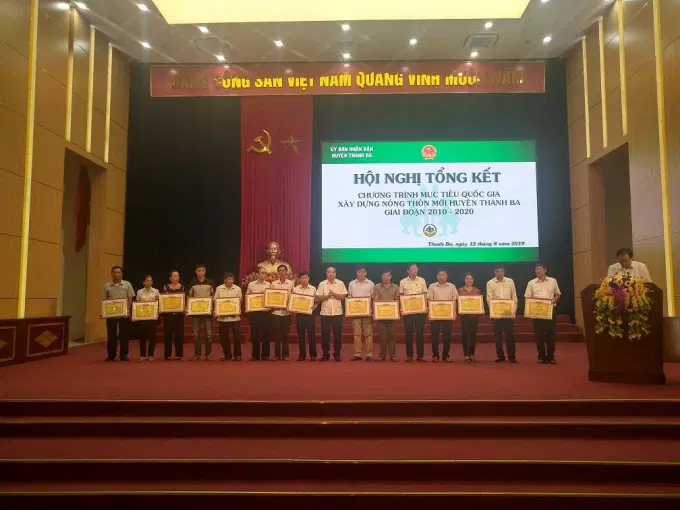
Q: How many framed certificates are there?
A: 15